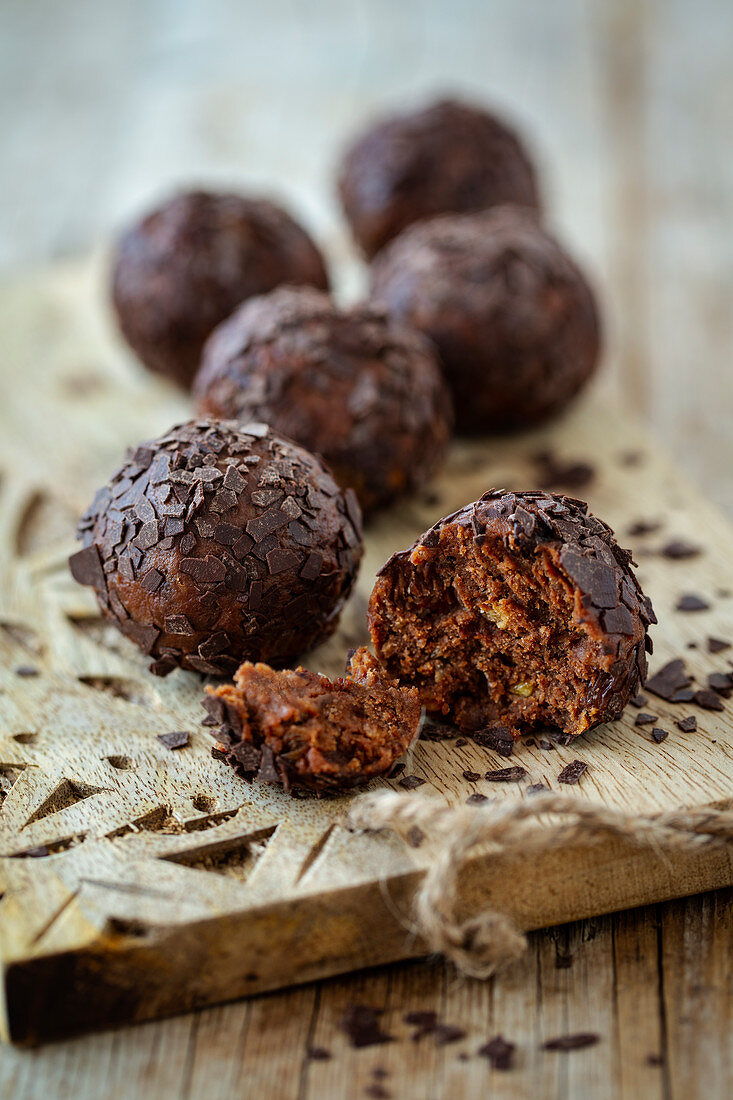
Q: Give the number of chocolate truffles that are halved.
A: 1